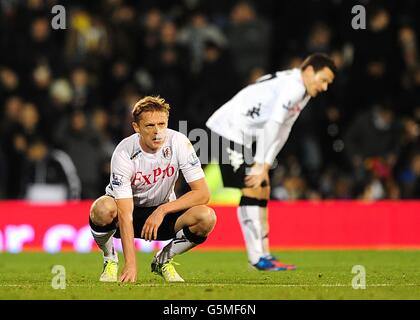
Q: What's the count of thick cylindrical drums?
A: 0